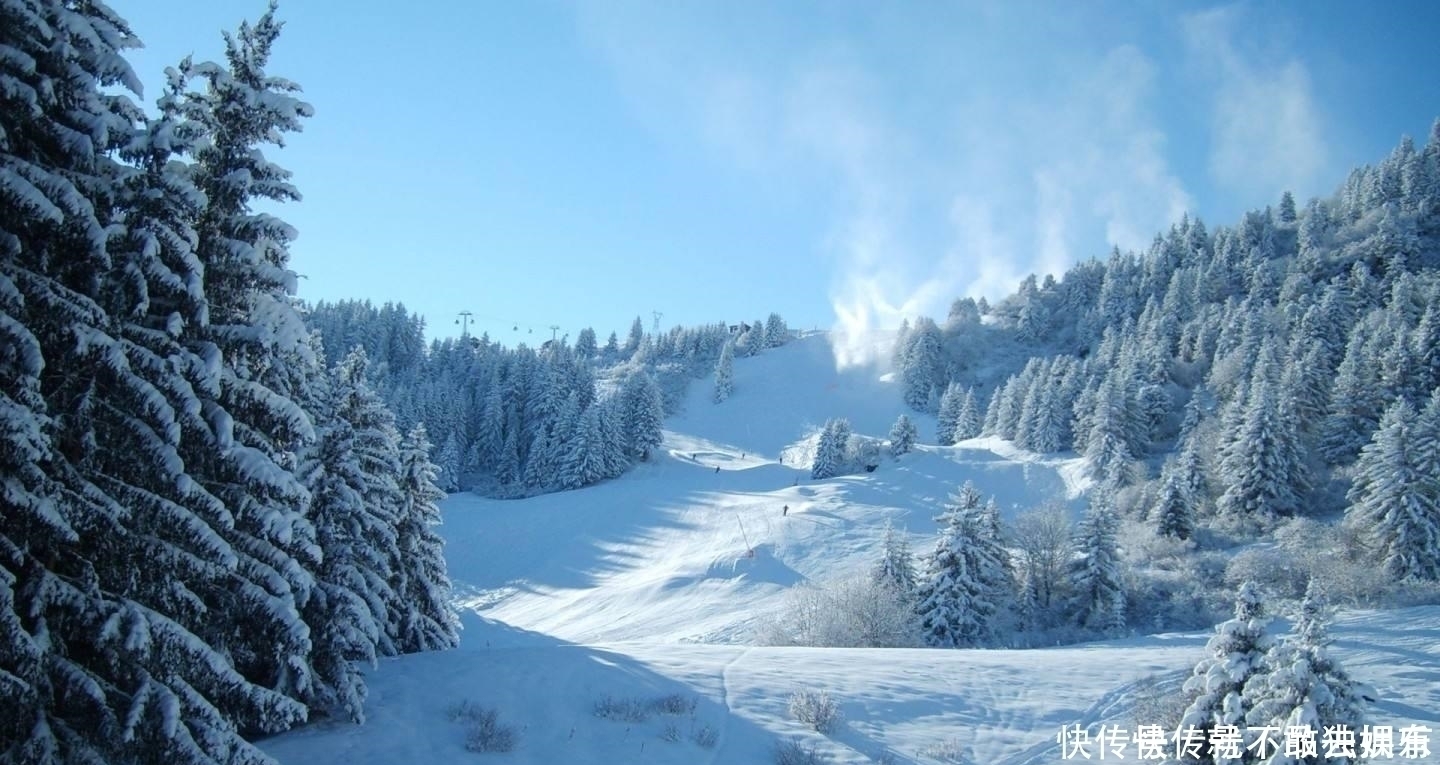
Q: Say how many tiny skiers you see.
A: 5